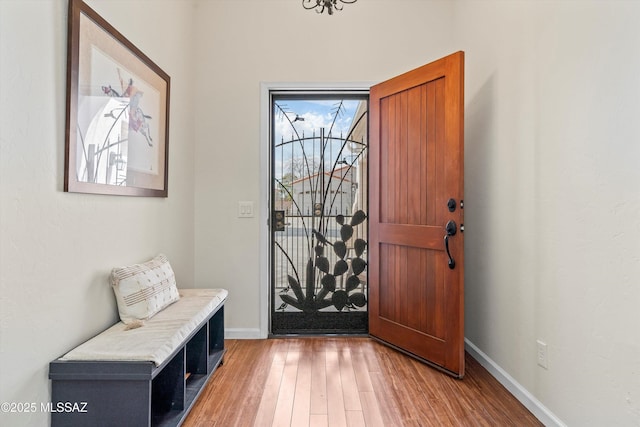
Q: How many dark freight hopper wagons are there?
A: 0